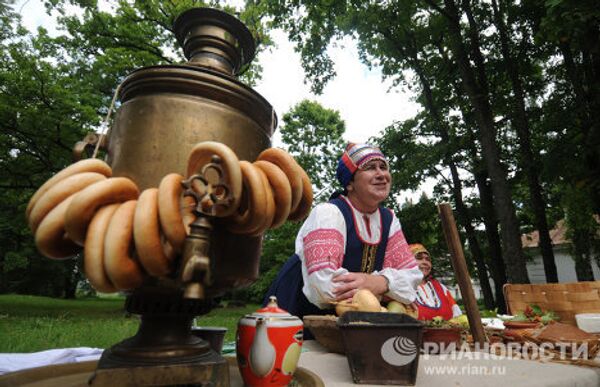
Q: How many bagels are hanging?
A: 14